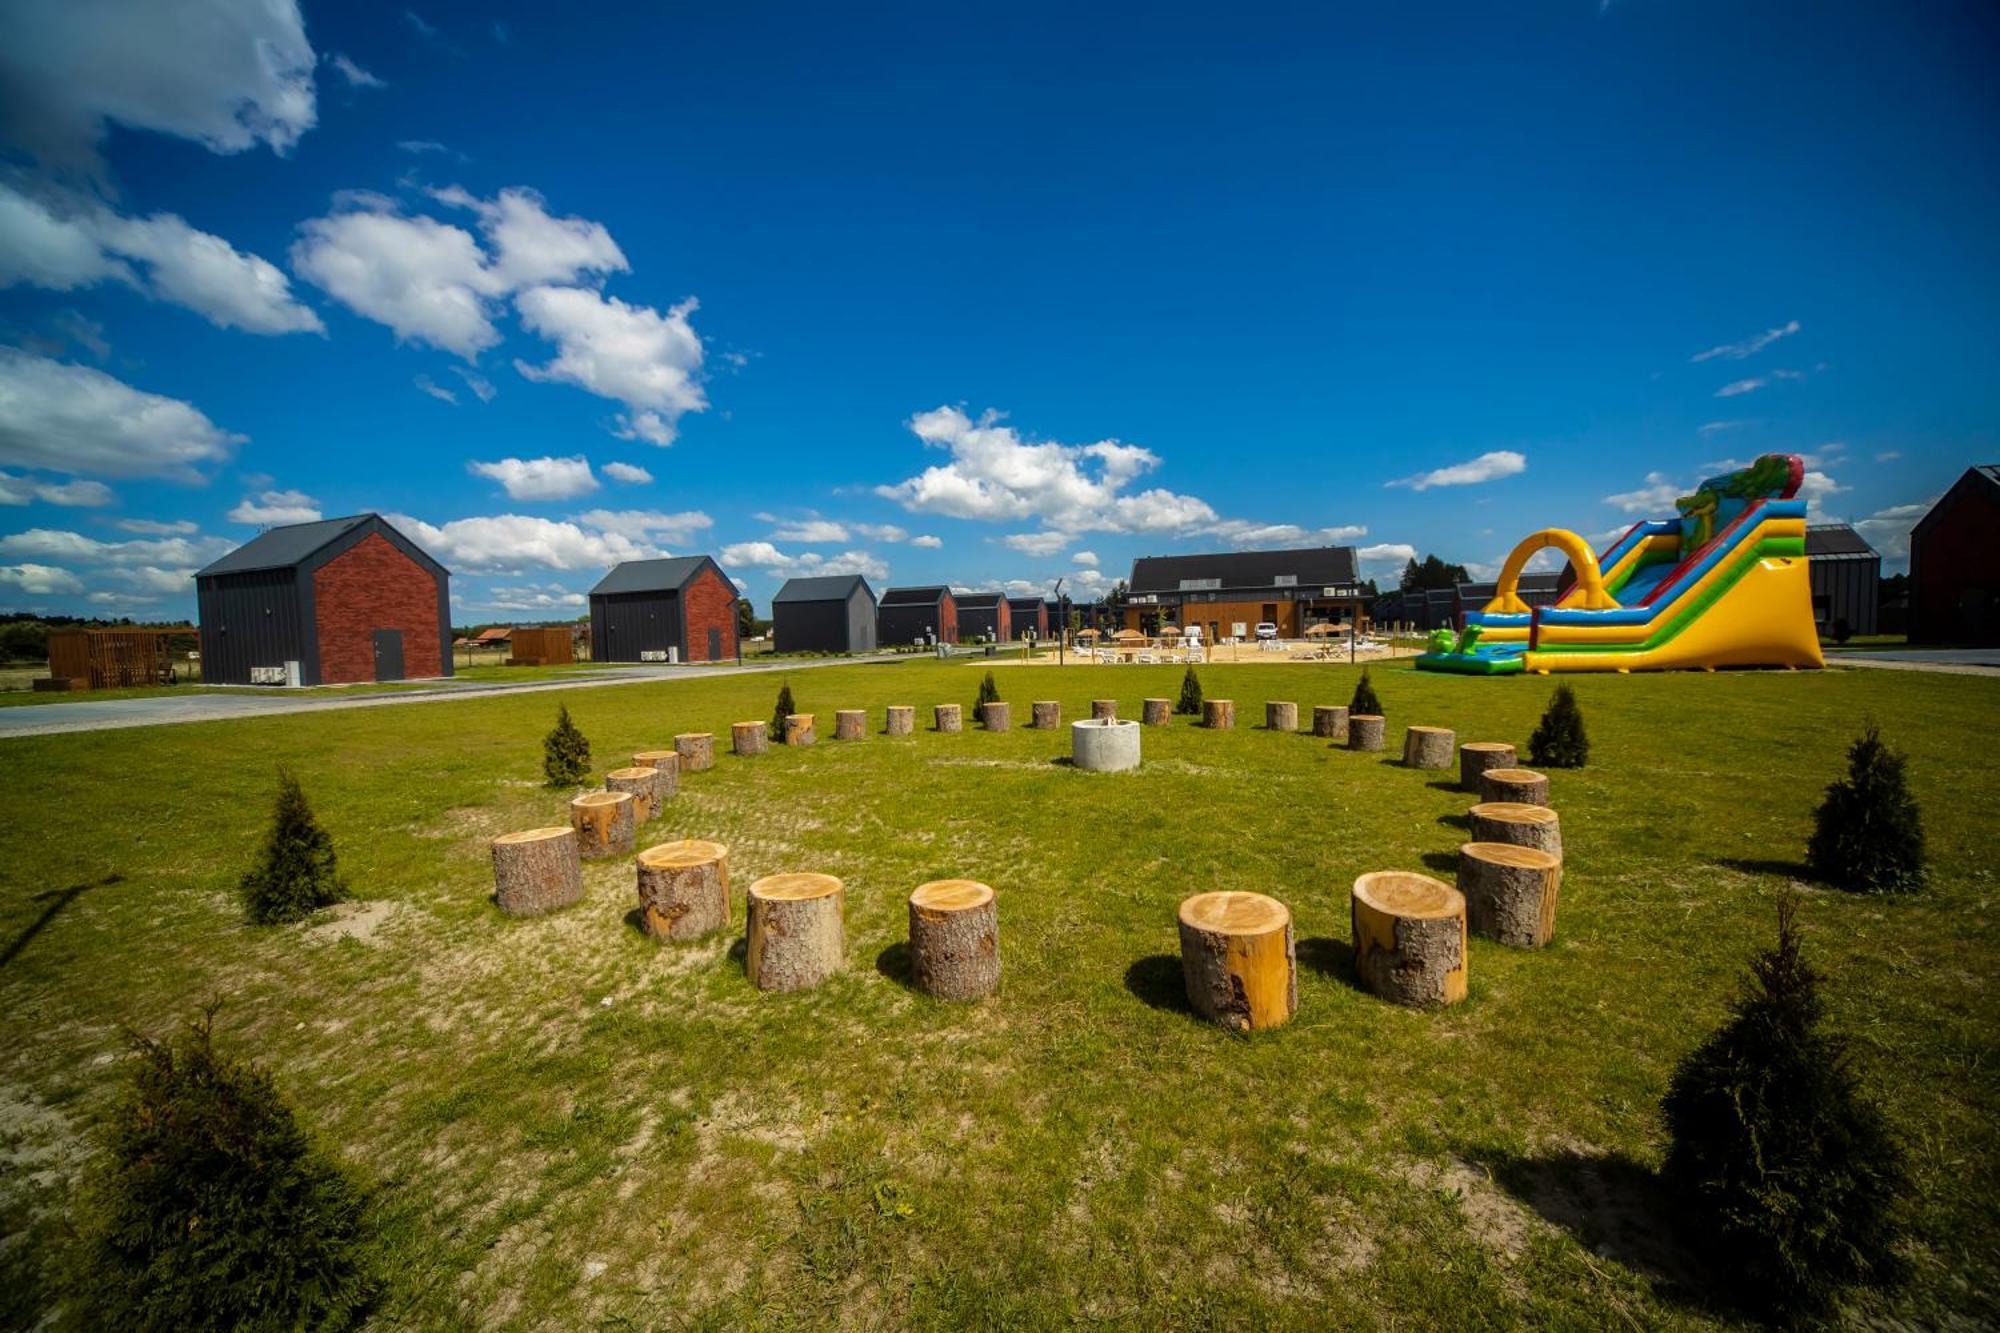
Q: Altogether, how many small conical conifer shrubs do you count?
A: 10